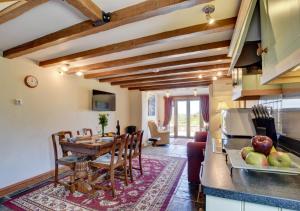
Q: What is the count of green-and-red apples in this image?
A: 3